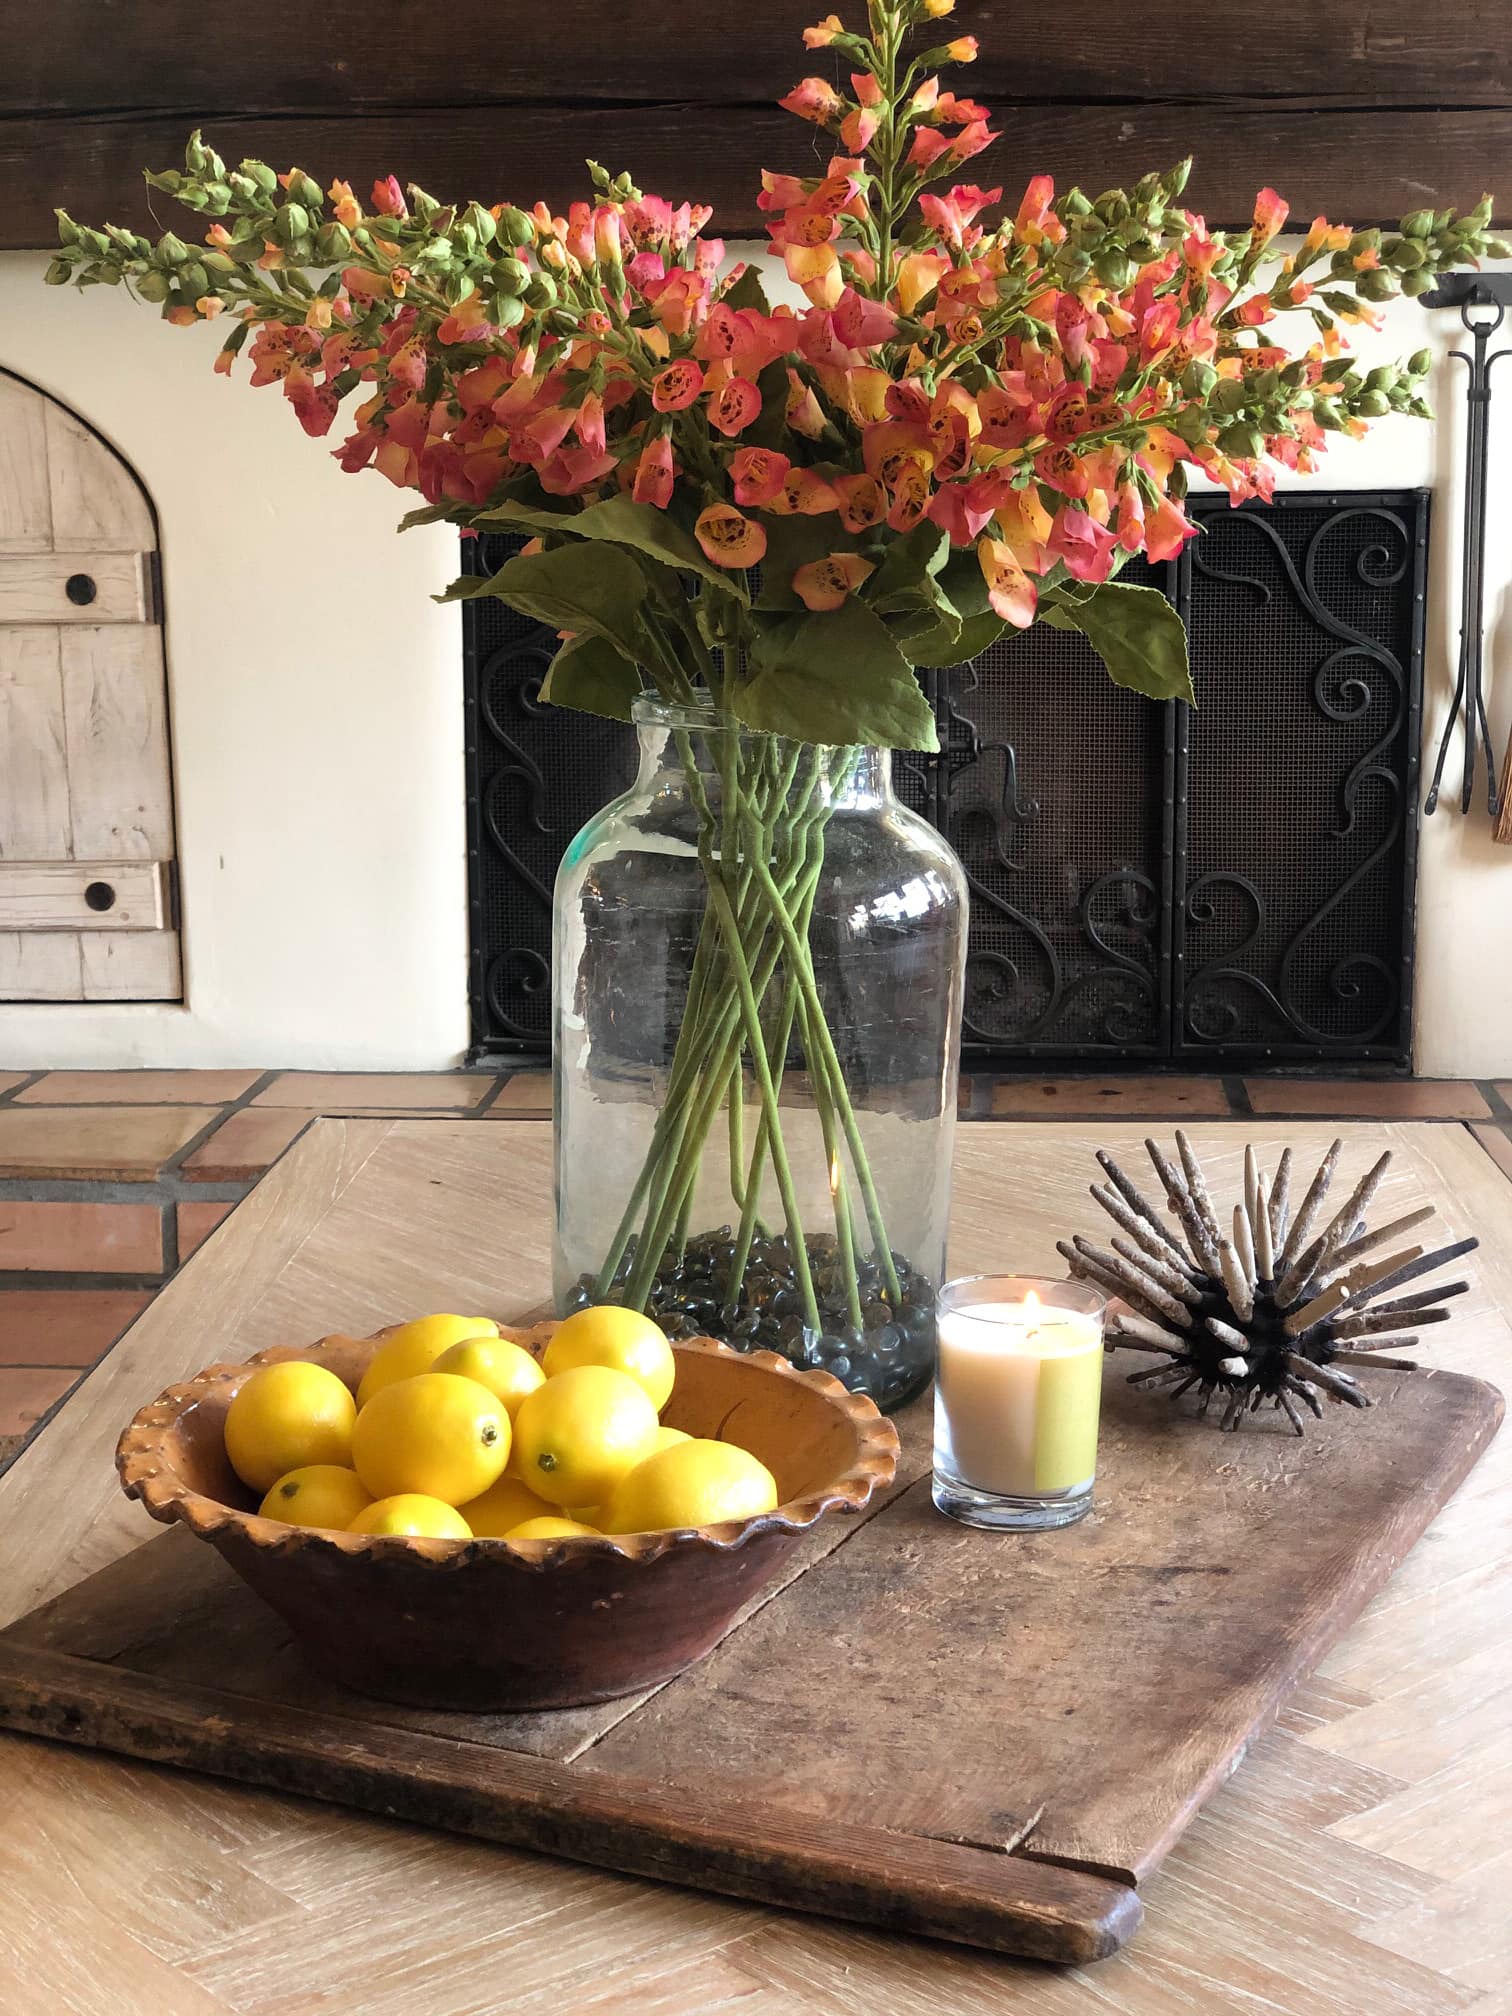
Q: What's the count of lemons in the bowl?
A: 12